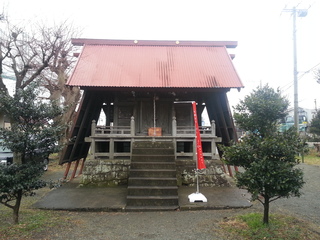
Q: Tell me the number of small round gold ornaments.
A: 2